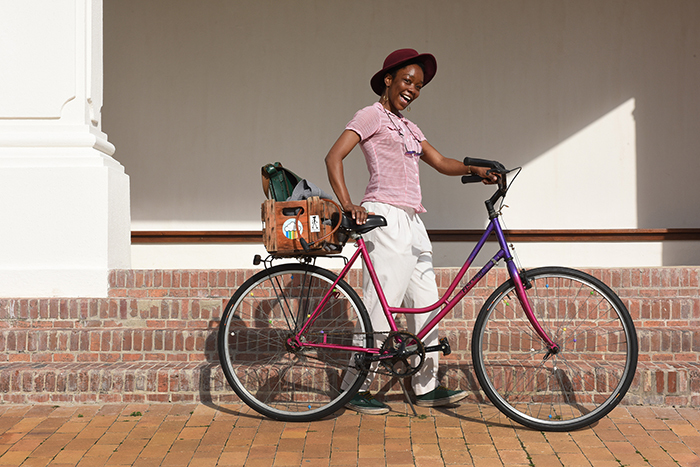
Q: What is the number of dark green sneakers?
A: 2